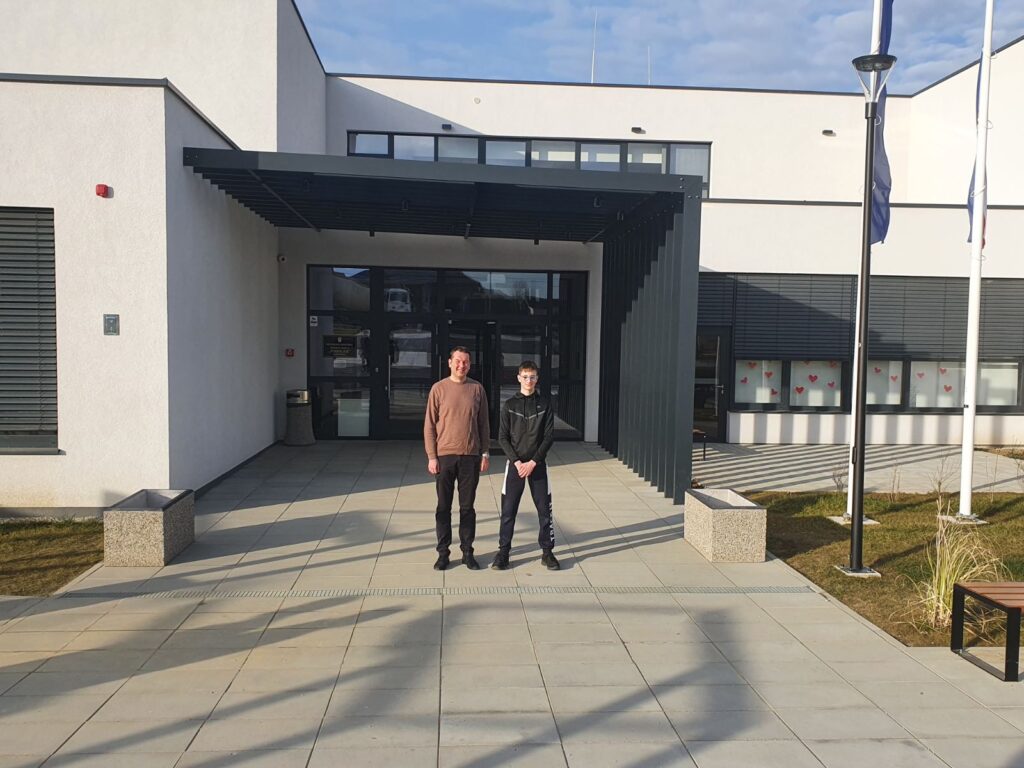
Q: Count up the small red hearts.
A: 14